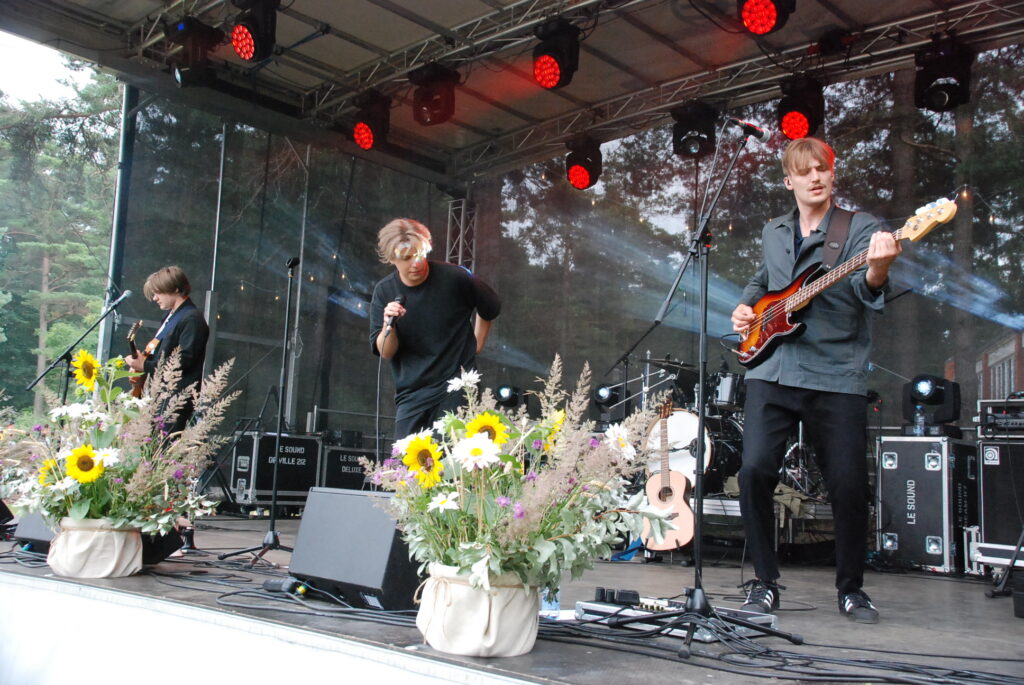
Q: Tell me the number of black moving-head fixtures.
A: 13